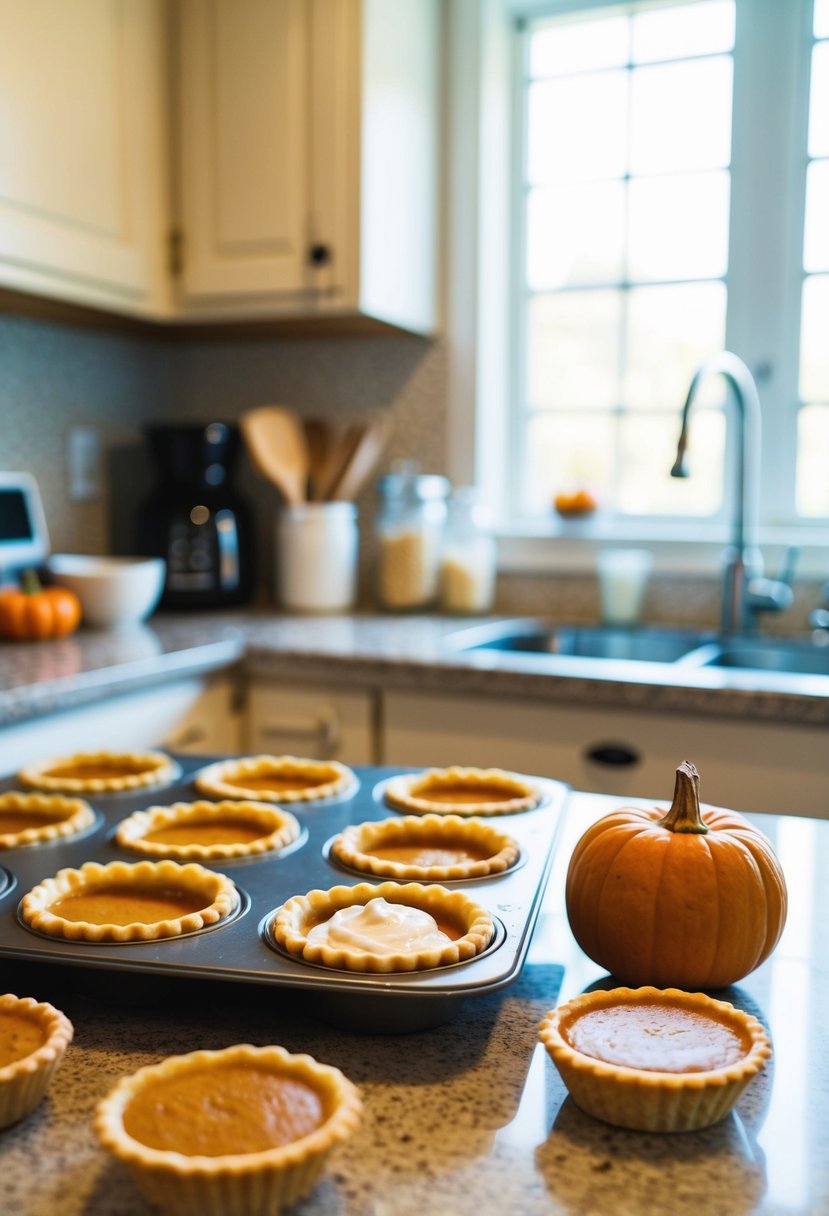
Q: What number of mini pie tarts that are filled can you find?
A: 11